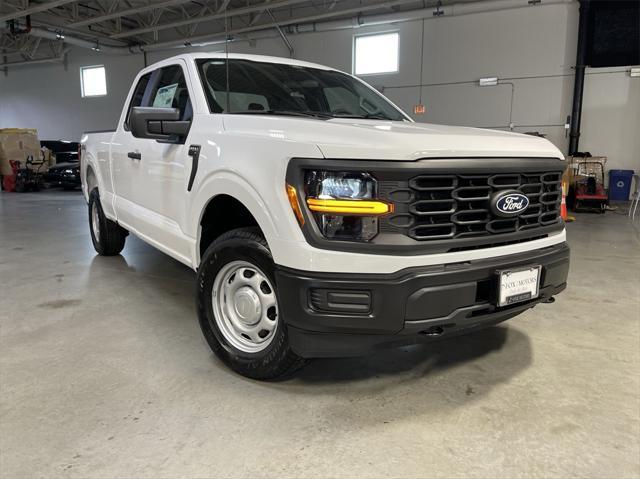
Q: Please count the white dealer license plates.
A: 1